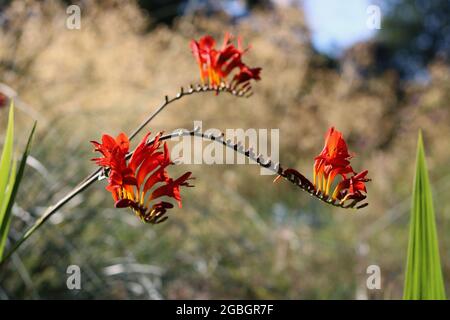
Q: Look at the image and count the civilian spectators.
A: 0